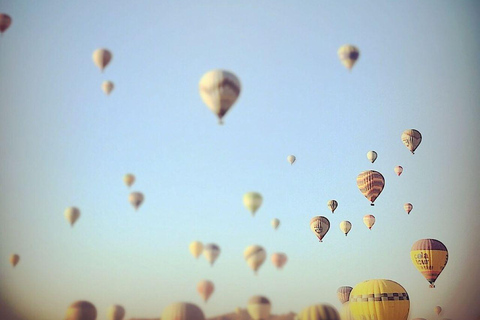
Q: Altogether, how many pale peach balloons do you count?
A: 2